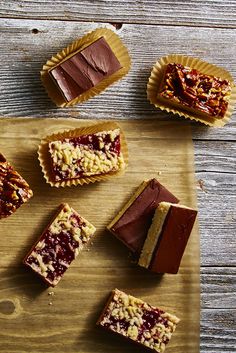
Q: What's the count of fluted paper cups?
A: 3